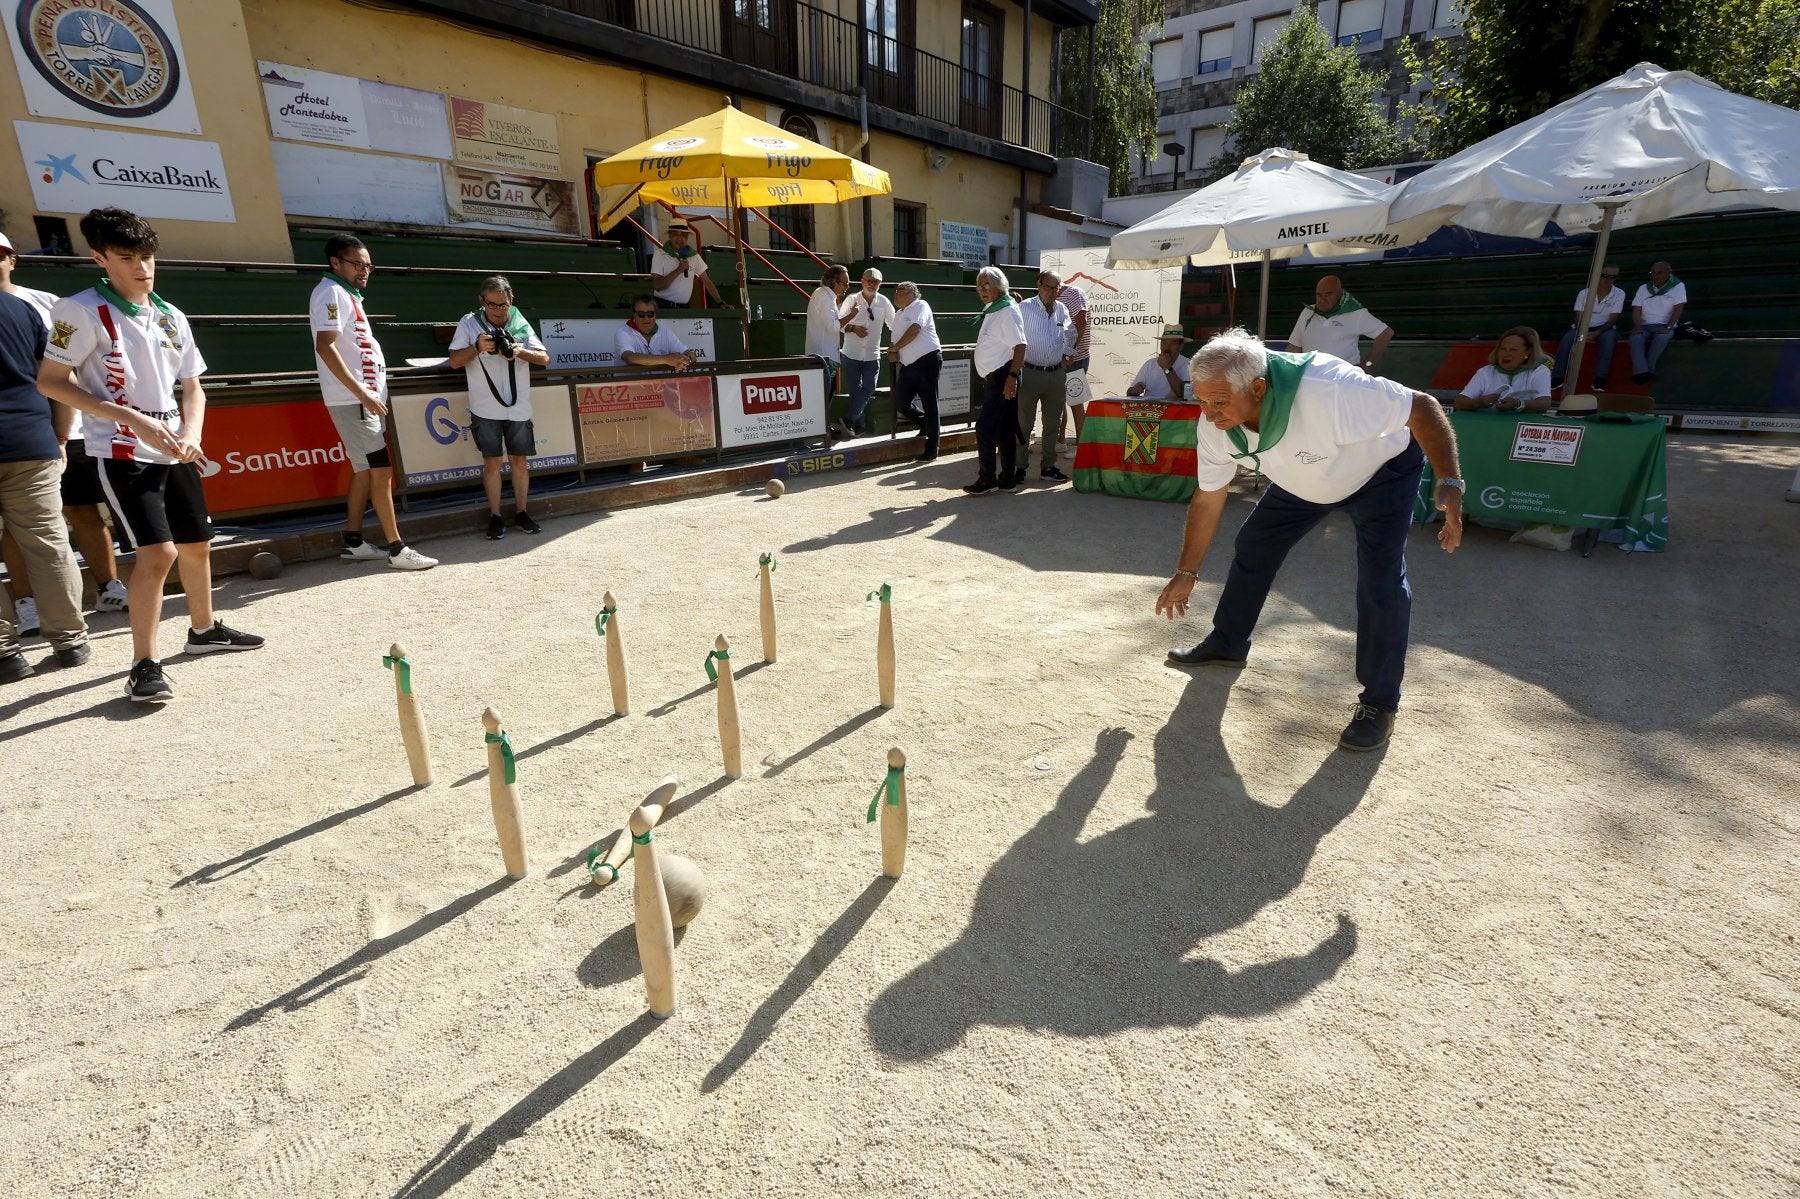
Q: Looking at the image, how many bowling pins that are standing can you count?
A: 8